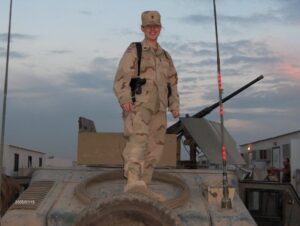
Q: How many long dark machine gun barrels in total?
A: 1